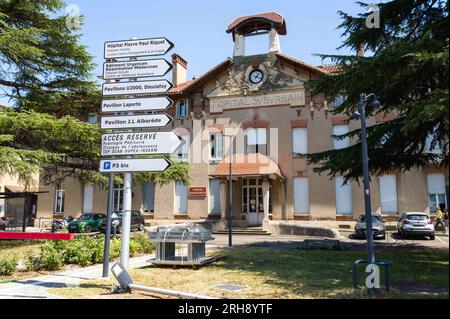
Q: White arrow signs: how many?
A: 7